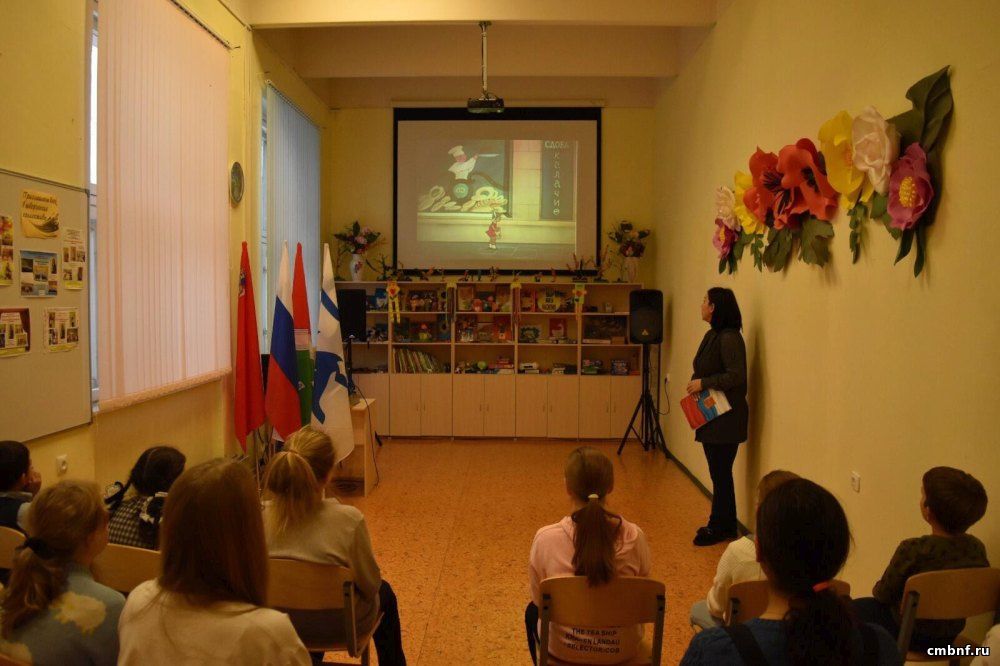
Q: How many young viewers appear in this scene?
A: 9